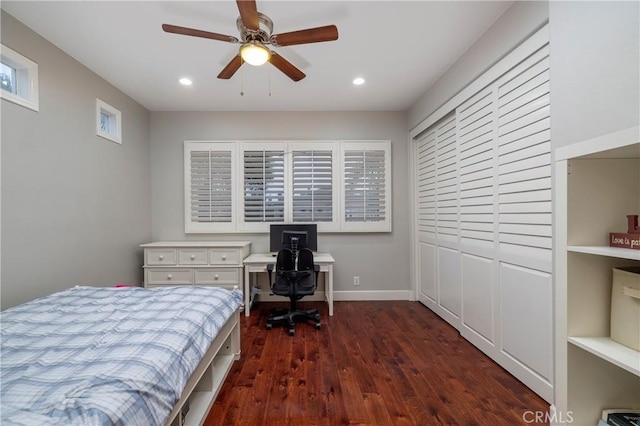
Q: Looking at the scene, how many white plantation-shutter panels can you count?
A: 4